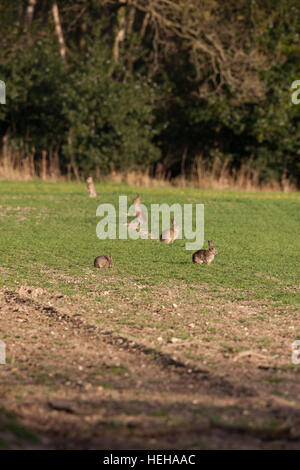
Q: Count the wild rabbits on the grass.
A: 5